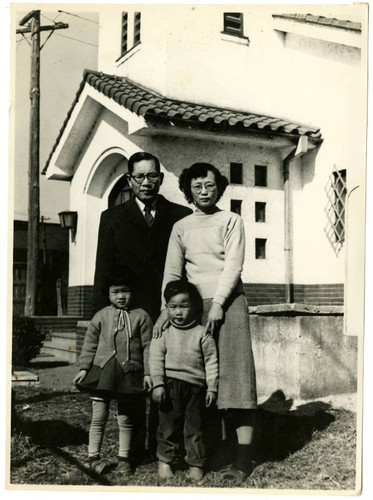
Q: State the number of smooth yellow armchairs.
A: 0